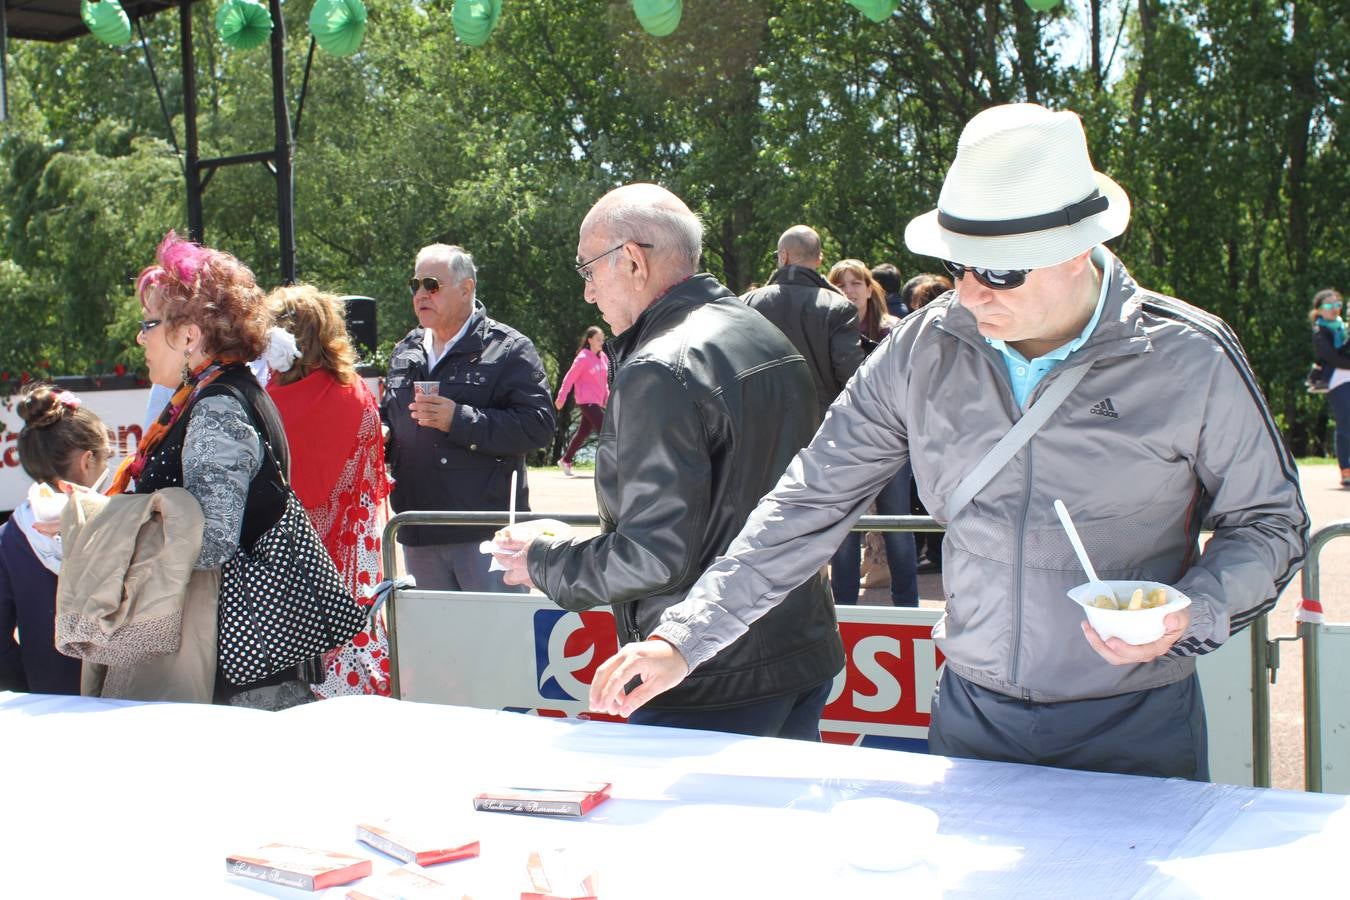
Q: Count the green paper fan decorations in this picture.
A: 7